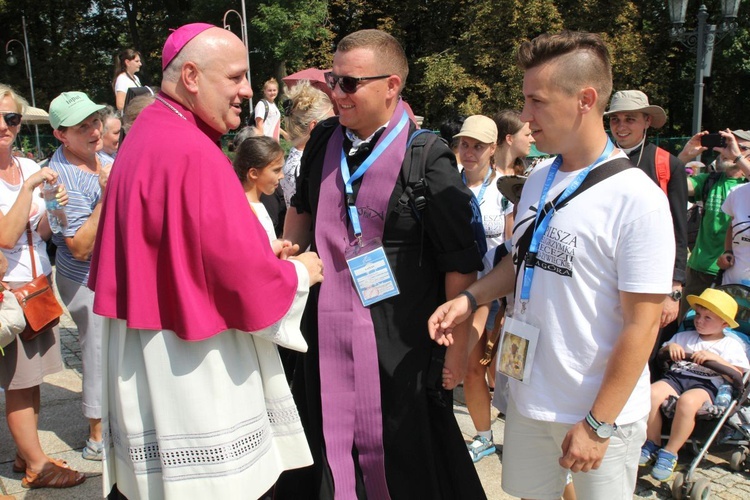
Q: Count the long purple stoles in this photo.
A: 1